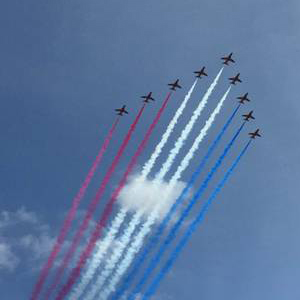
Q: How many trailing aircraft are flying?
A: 9